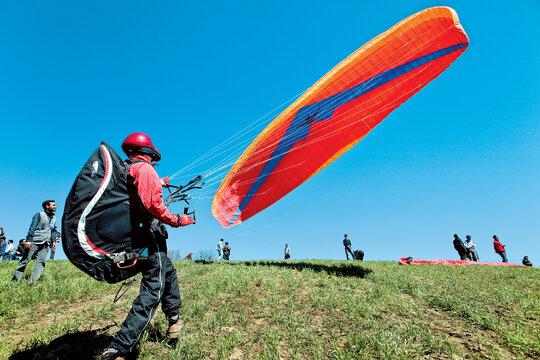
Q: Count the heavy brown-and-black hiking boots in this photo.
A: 2